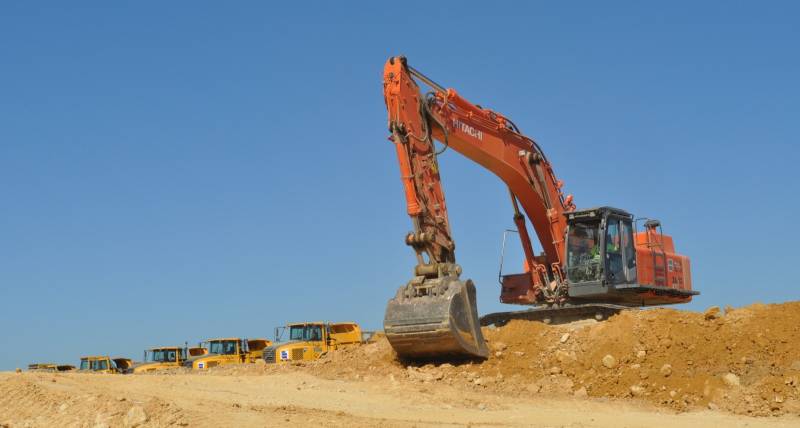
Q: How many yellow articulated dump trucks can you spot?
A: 5